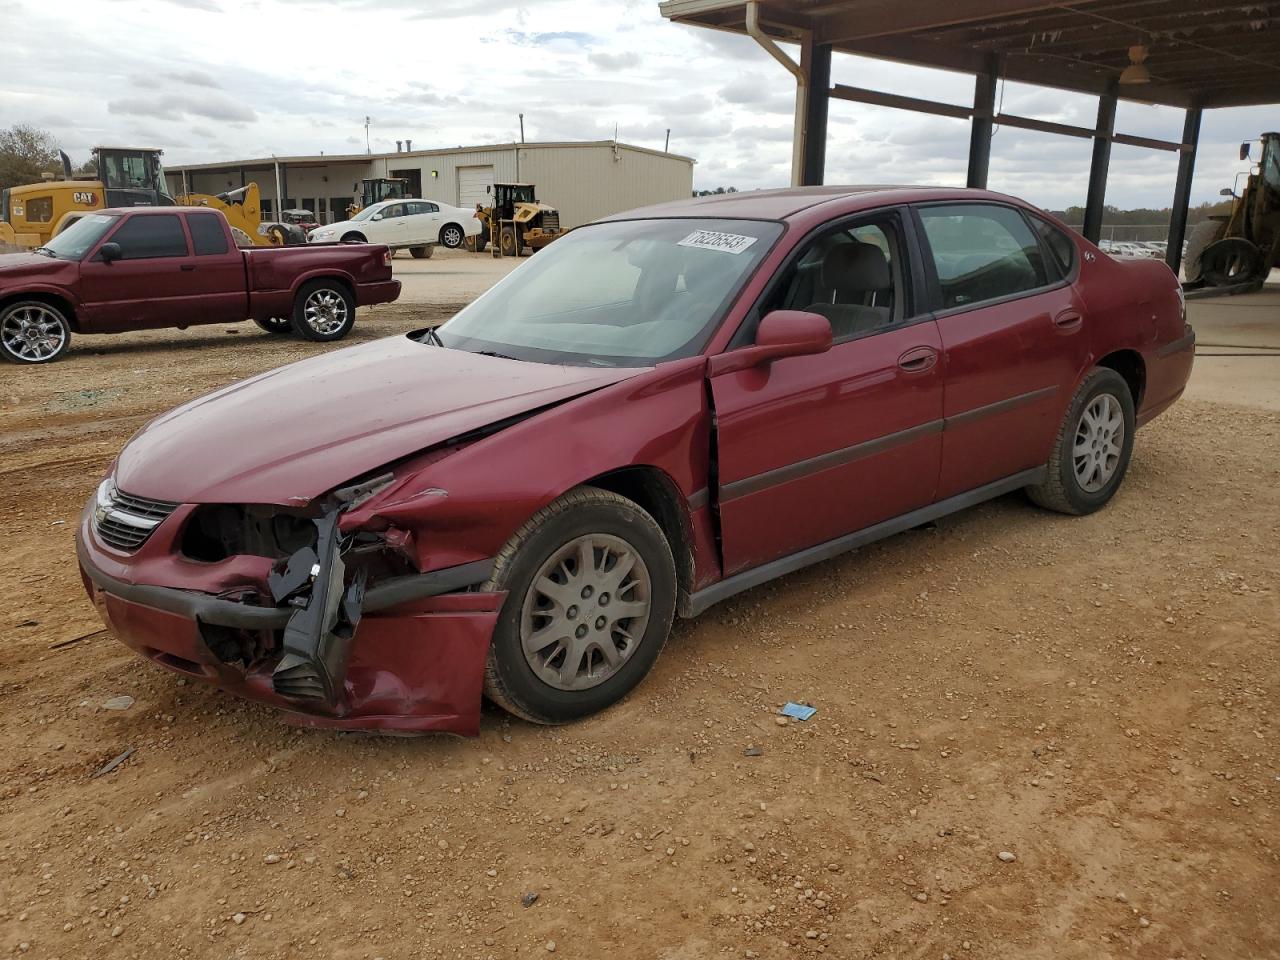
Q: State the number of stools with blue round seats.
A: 0